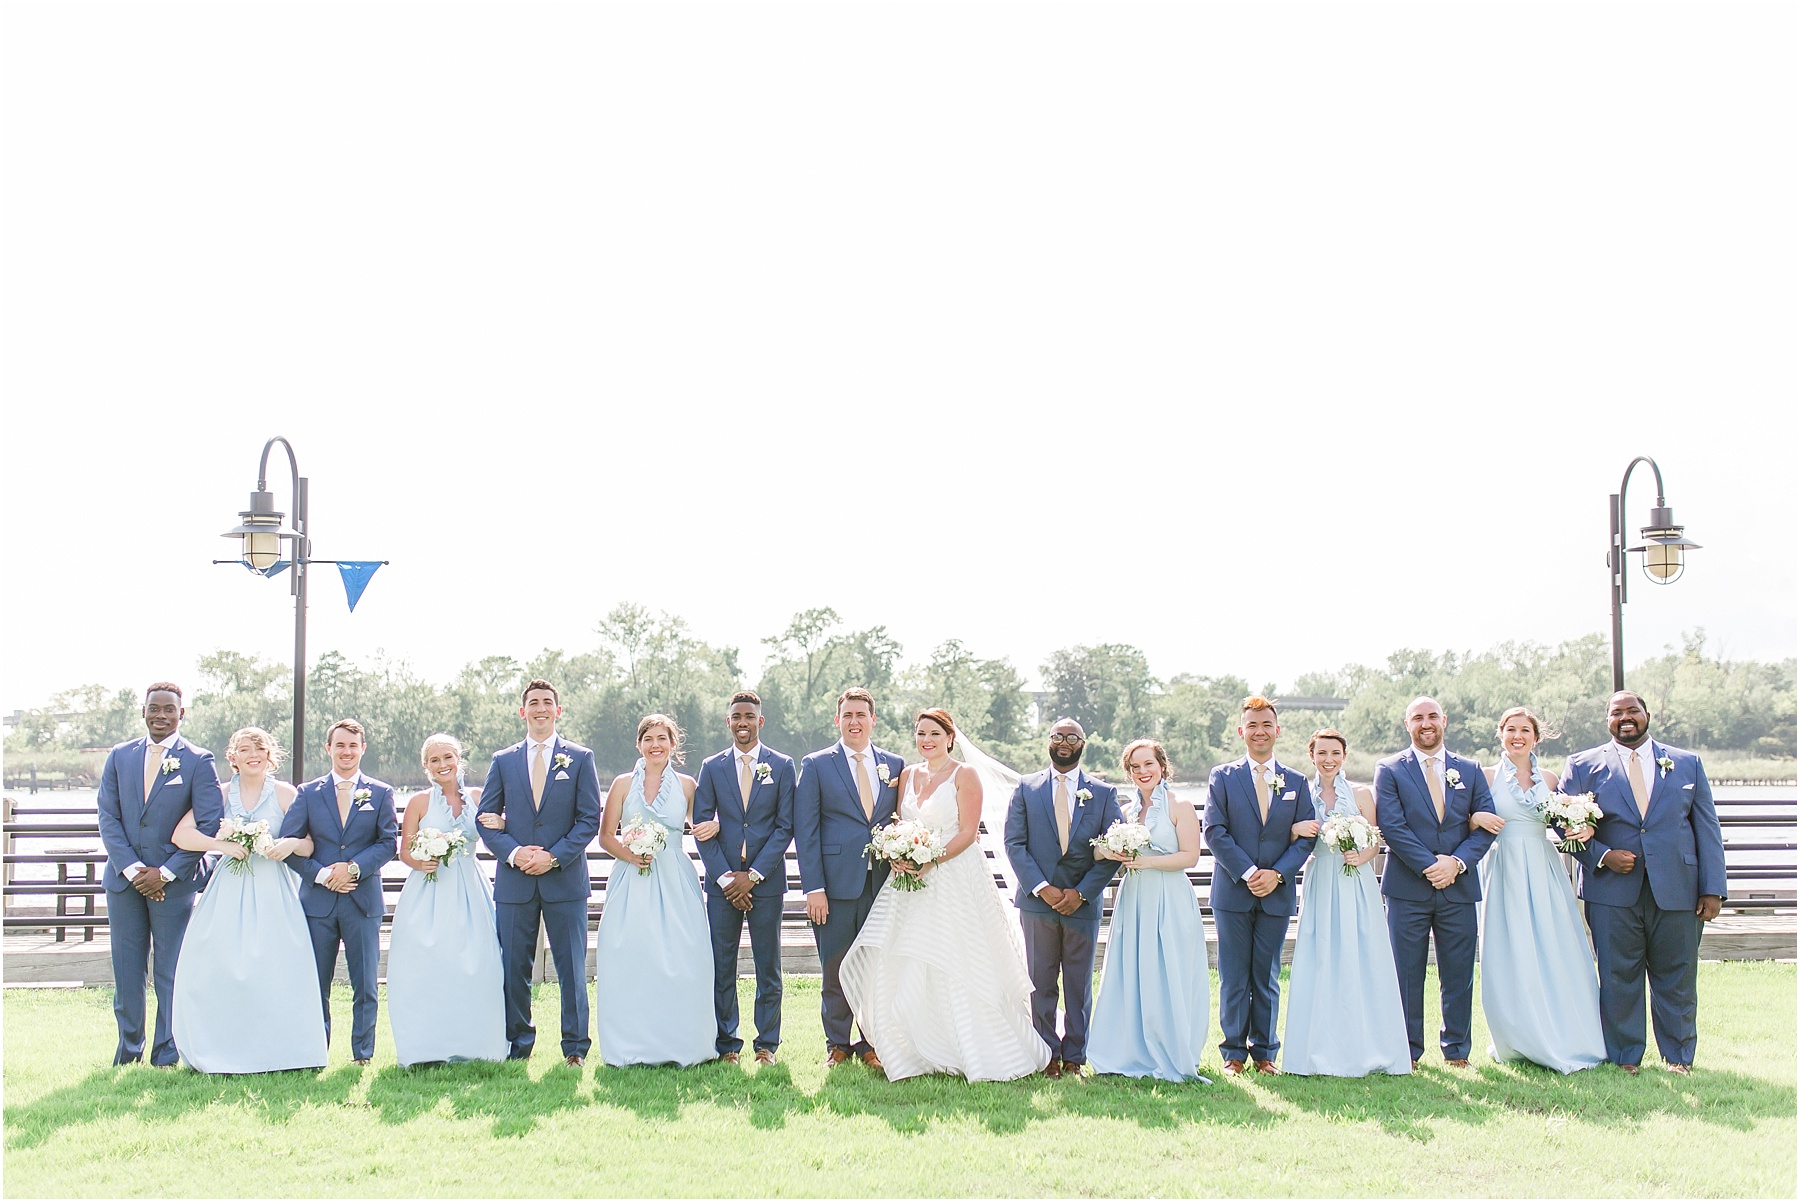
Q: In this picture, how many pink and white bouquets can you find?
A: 7